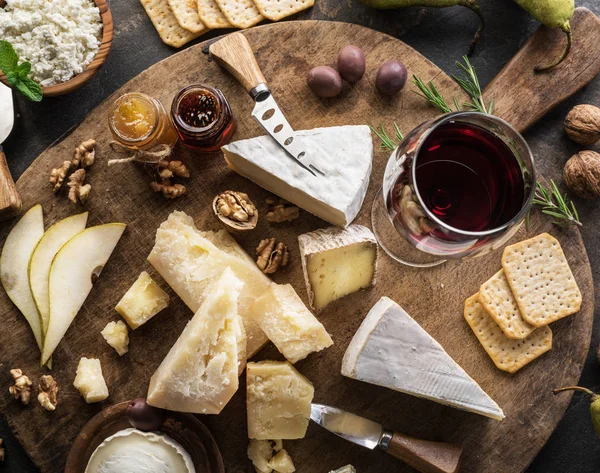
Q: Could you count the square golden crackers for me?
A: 8